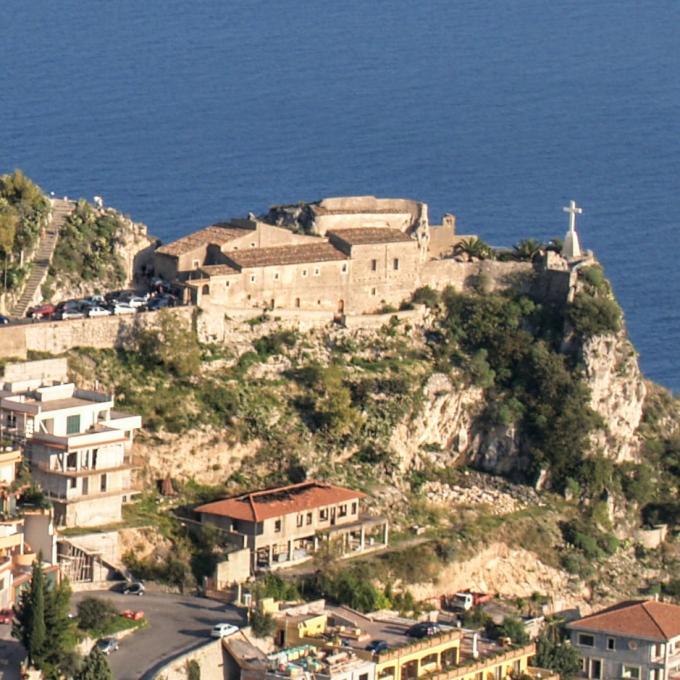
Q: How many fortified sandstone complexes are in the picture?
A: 1